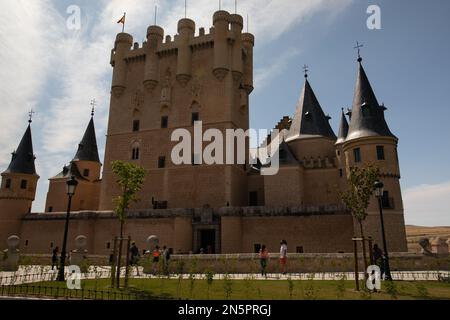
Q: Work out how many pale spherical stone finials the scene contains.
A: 3